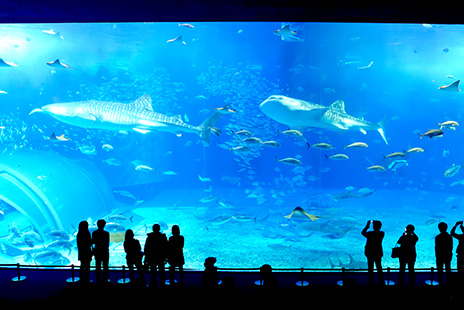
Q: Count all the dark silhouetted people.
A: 11